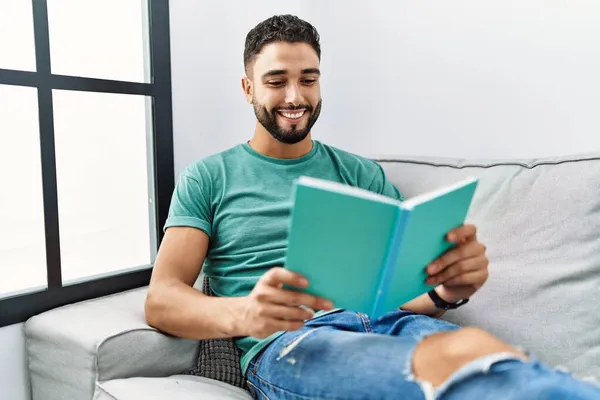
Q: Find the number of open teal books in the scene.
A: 1